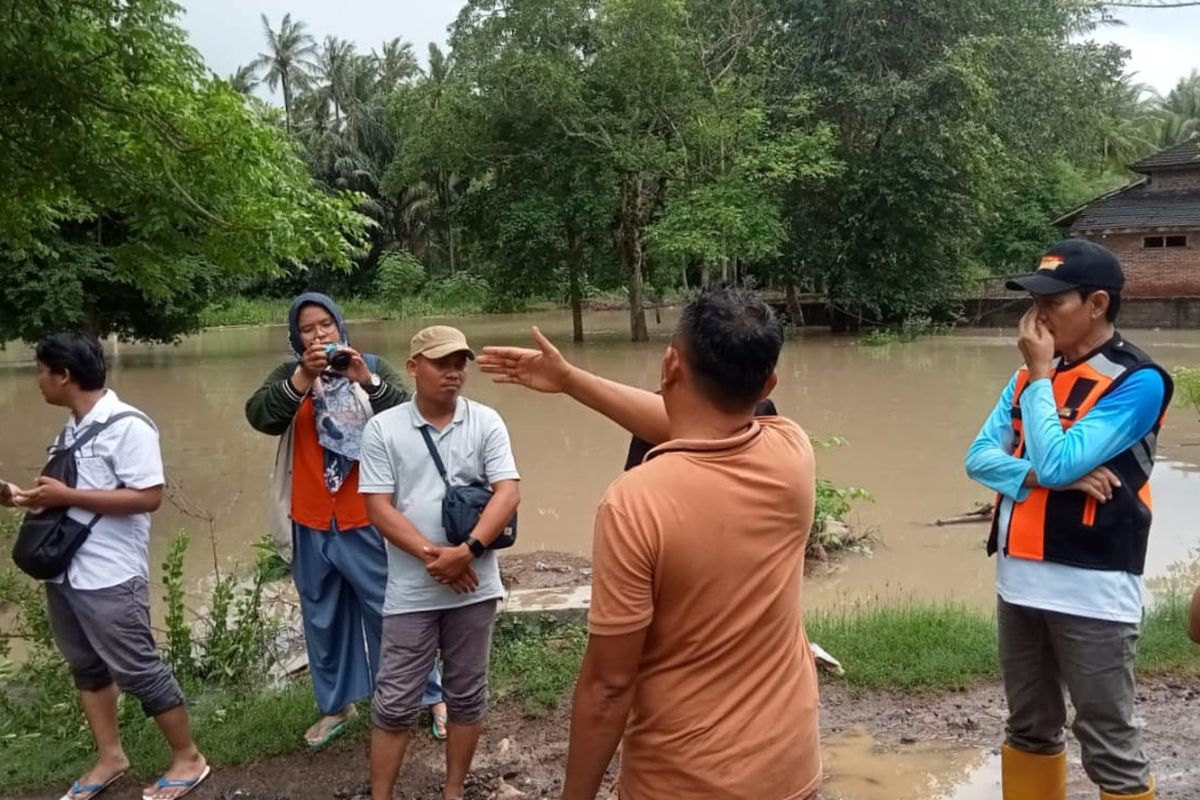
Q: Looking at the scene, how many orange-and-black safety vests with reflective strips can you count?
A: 1